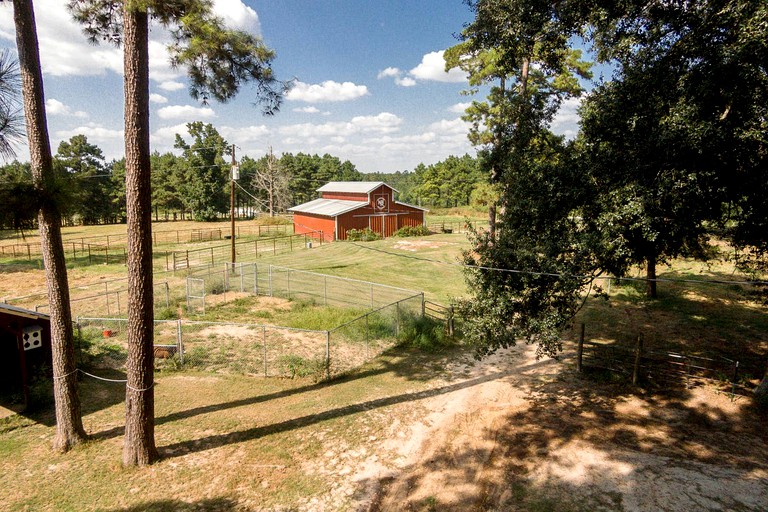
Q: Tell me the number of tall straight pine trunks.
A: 2